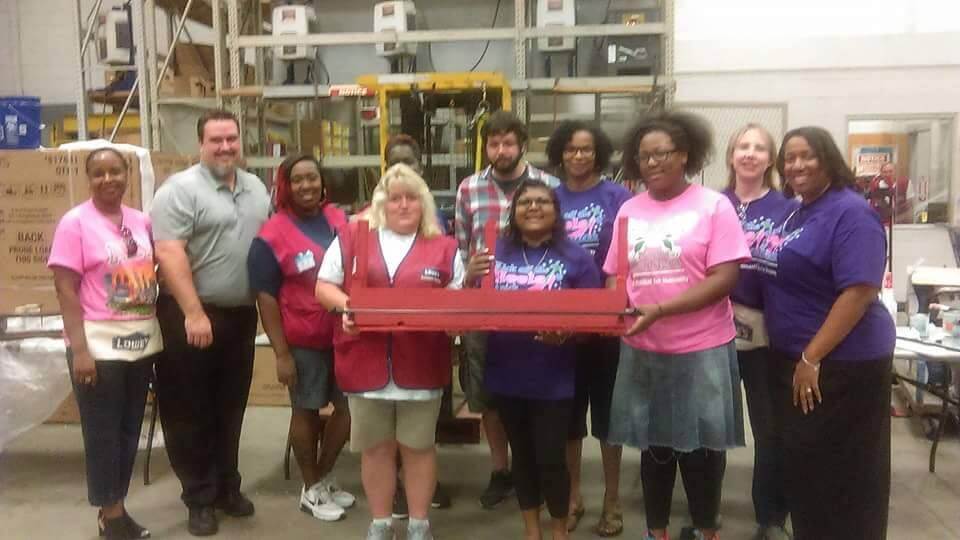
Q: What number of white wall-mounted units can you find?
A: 4